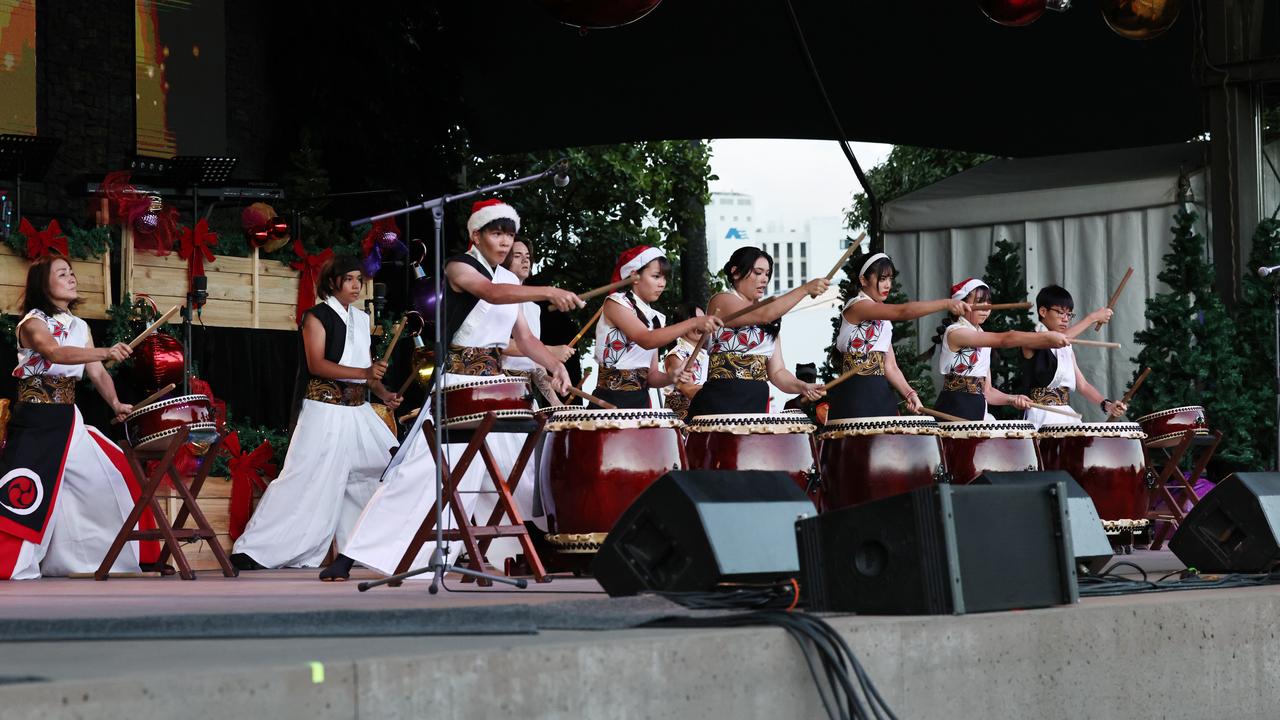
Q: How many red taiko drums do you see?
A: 8